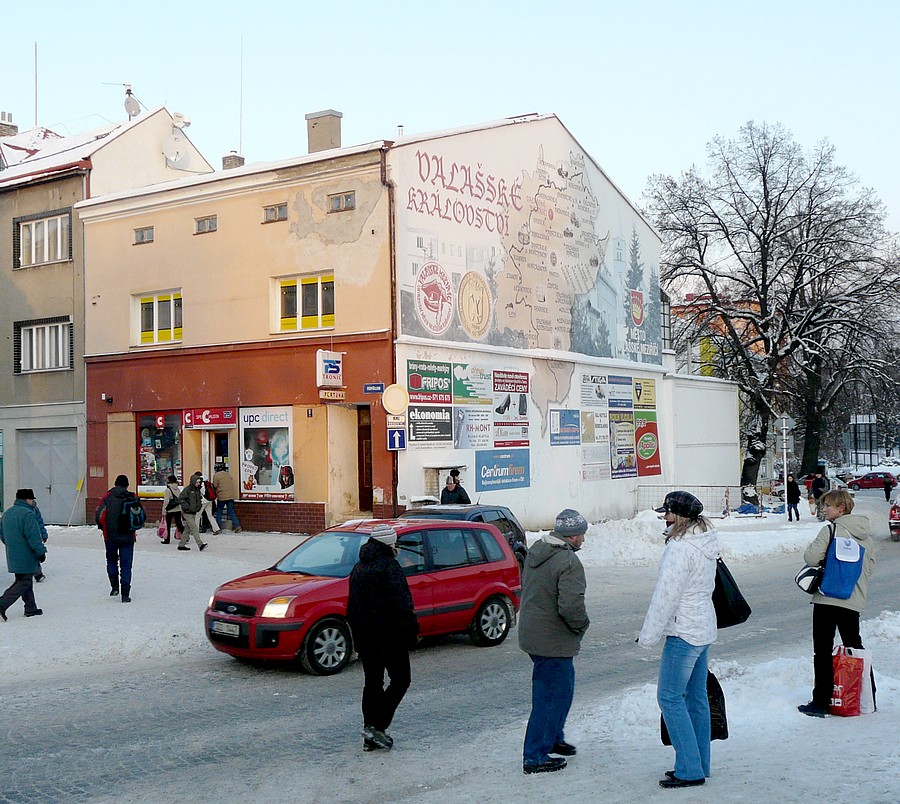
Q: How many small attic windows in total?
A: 4